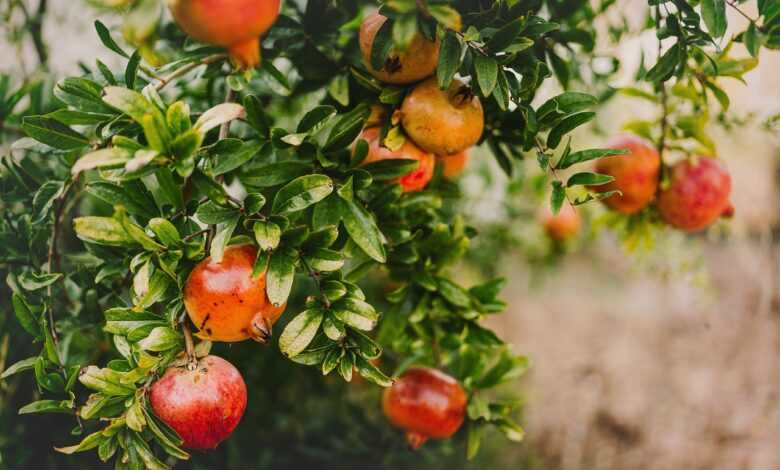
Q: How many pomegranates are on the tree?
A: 11